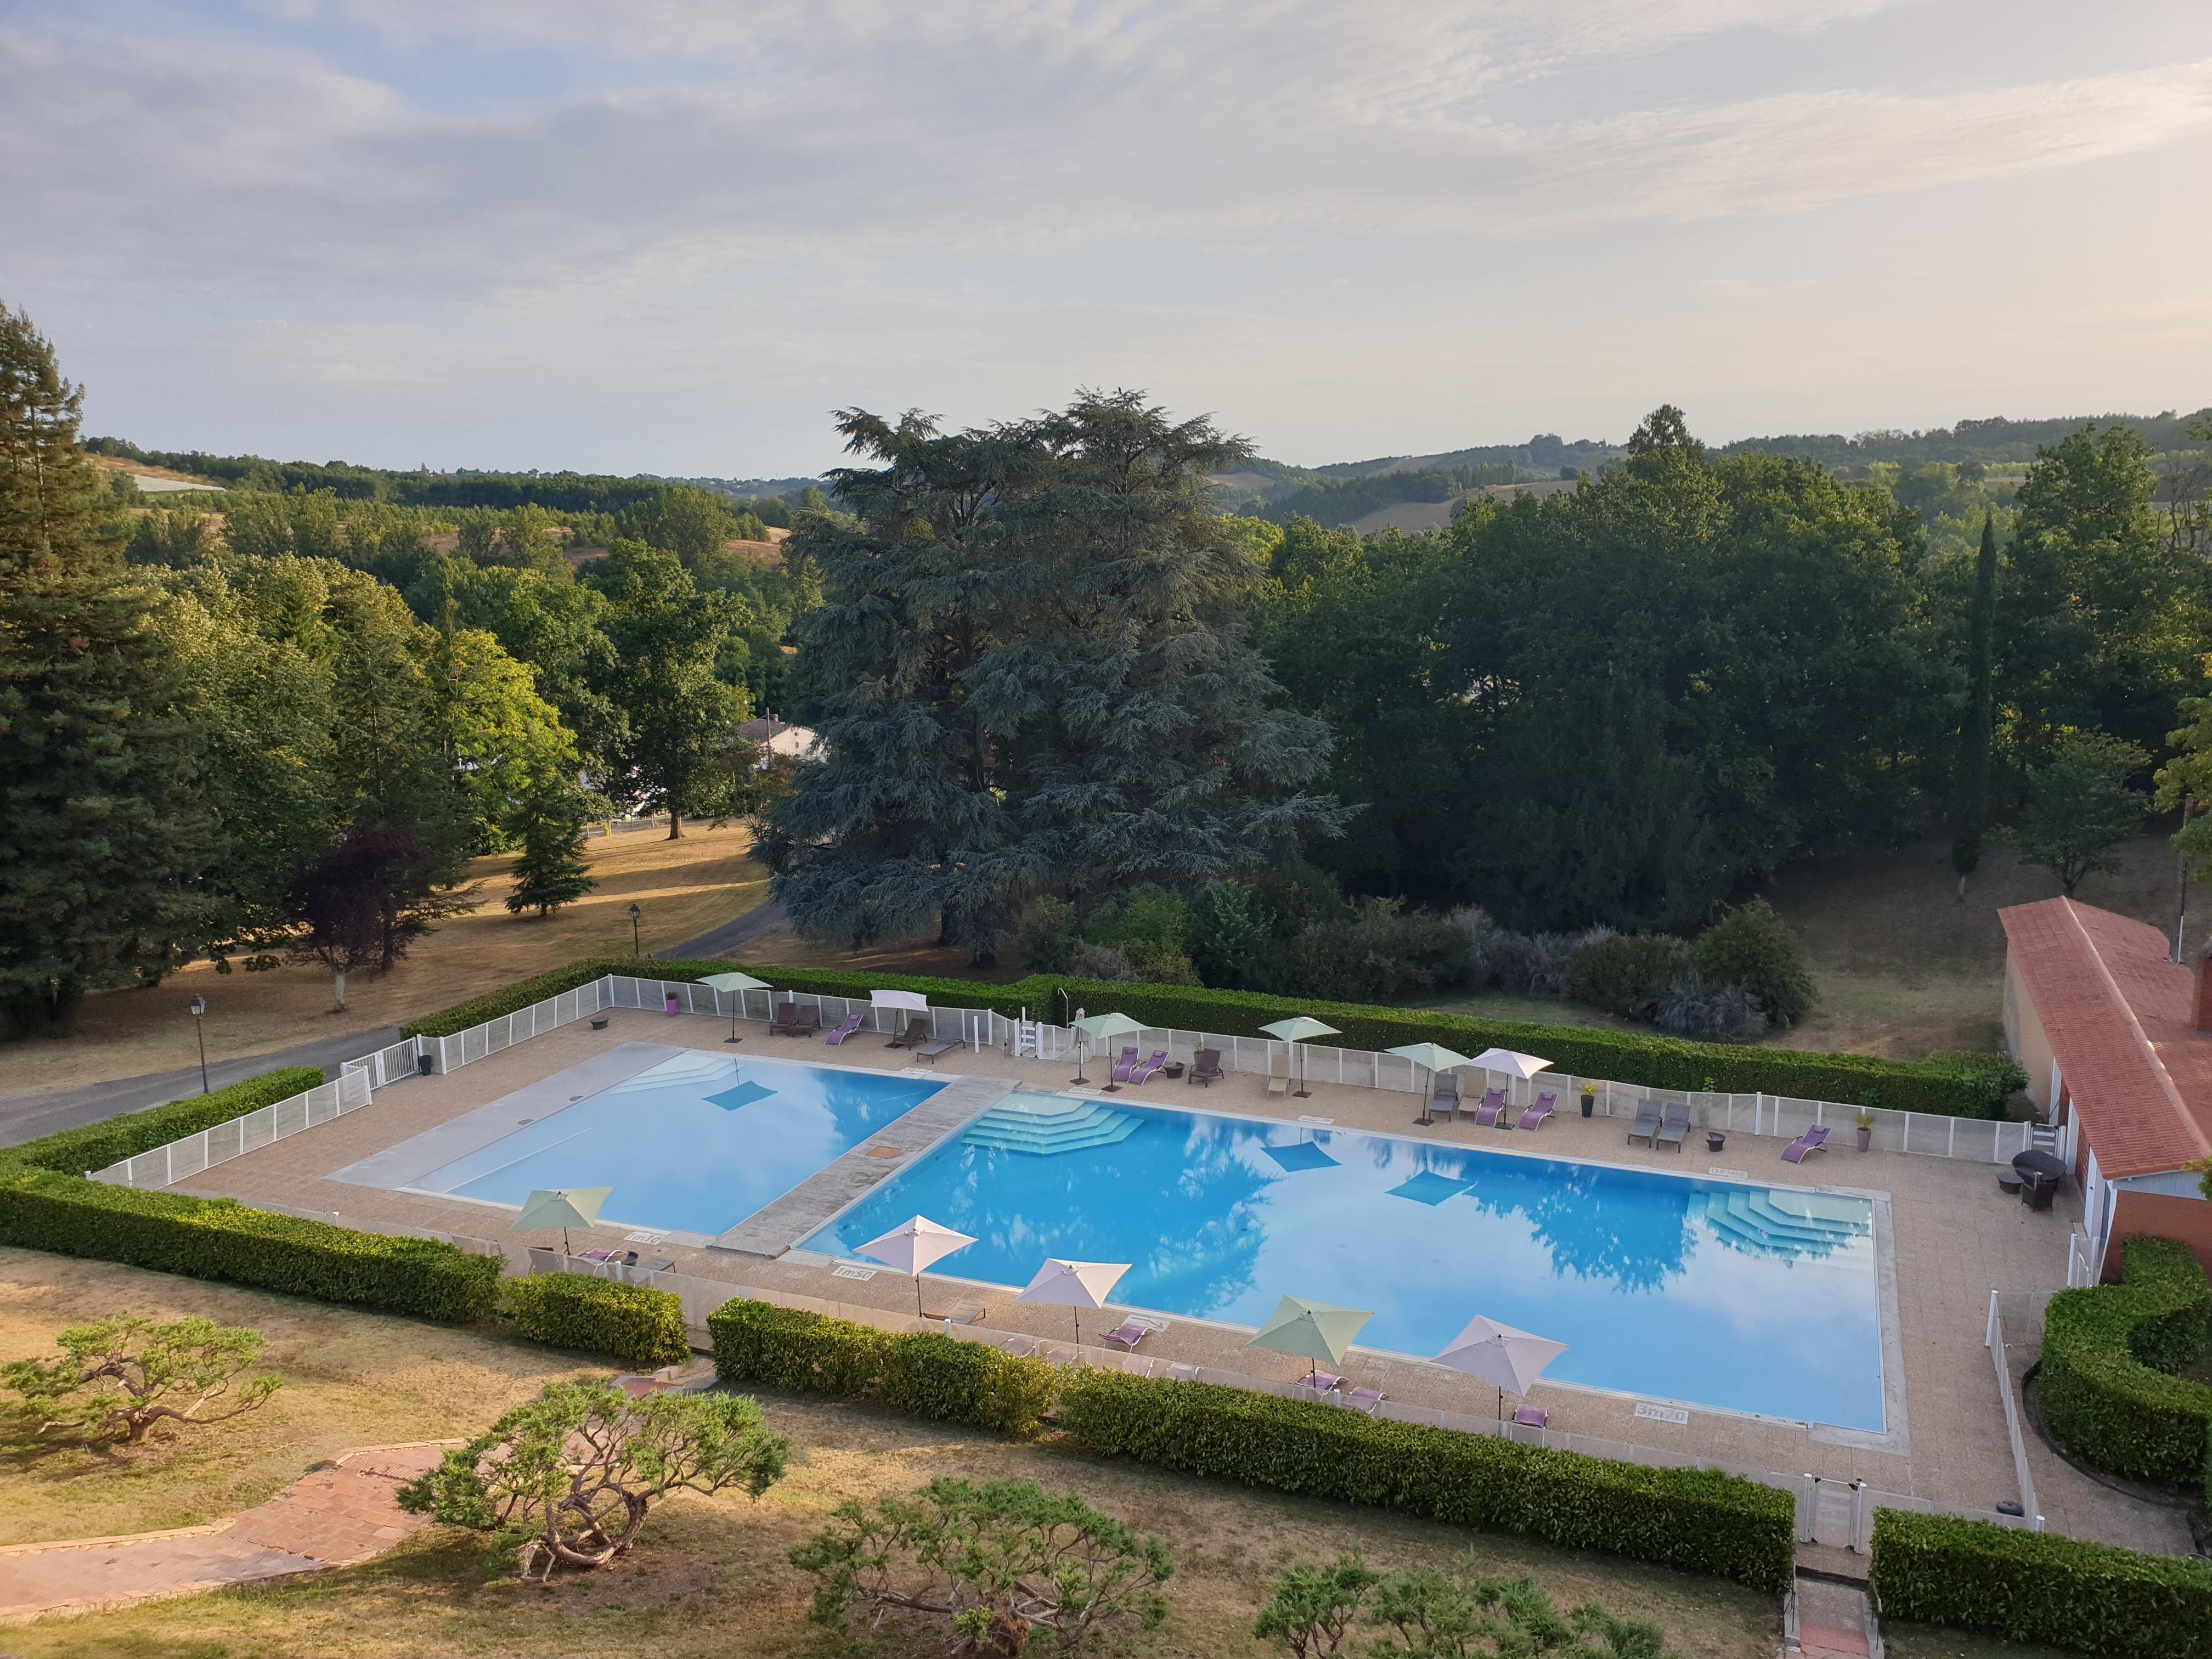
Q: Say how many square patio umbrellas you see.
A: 11